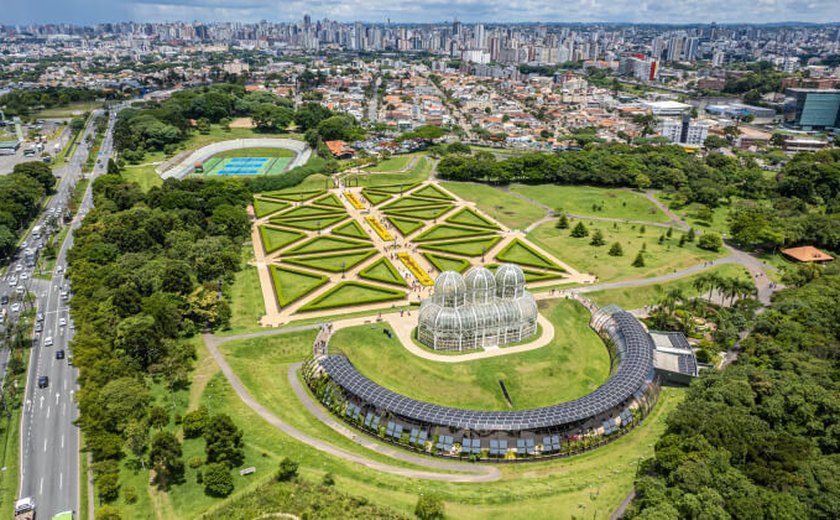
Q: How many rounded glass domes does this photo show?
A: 3